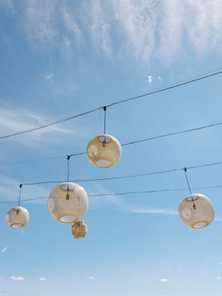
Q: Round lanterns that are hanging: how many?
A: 5